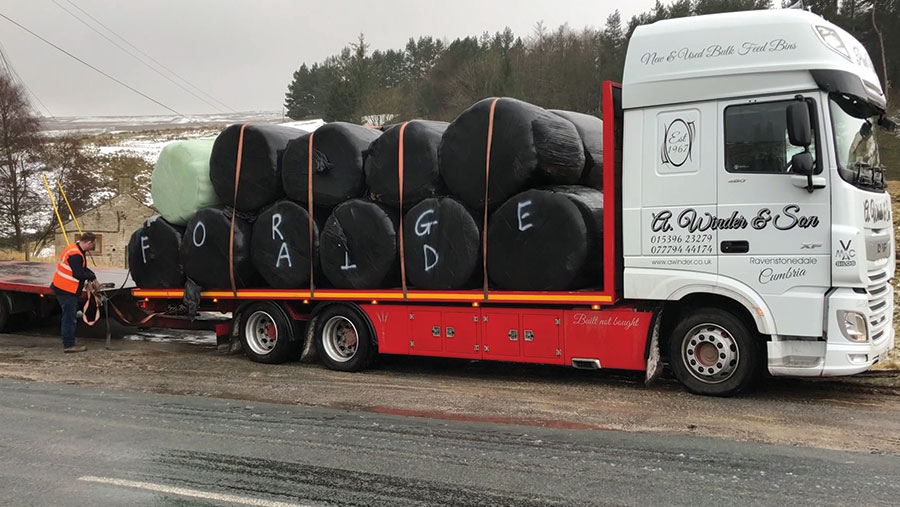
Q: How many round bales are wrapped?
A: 12